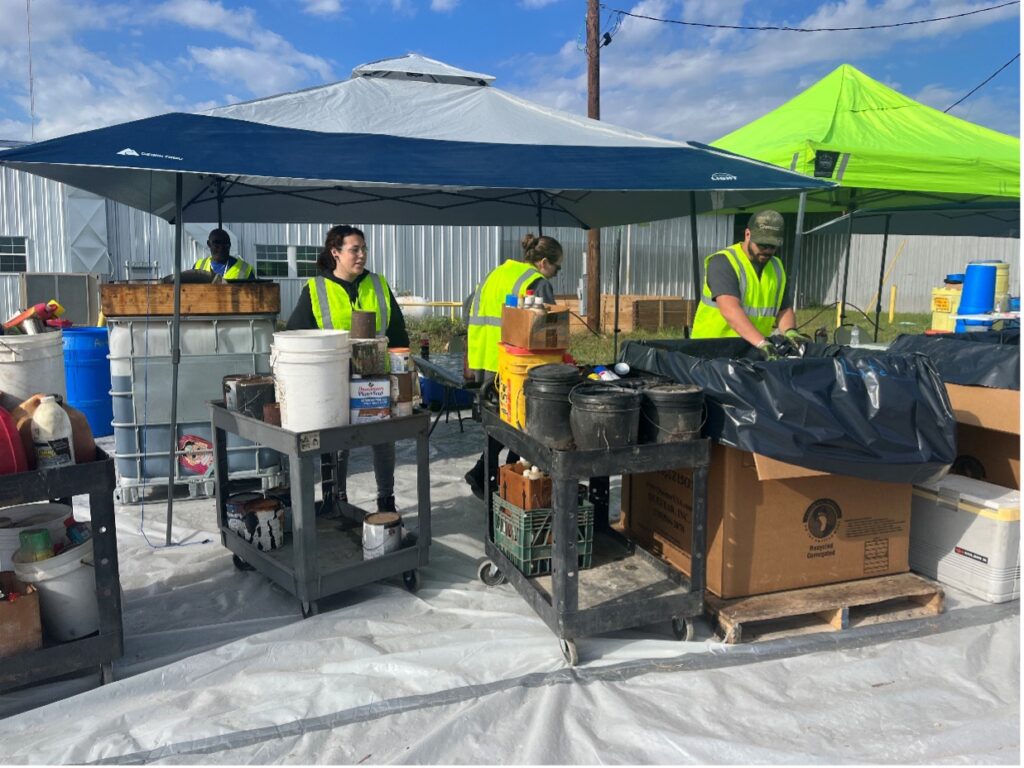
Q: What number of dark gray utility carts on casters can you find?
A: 3